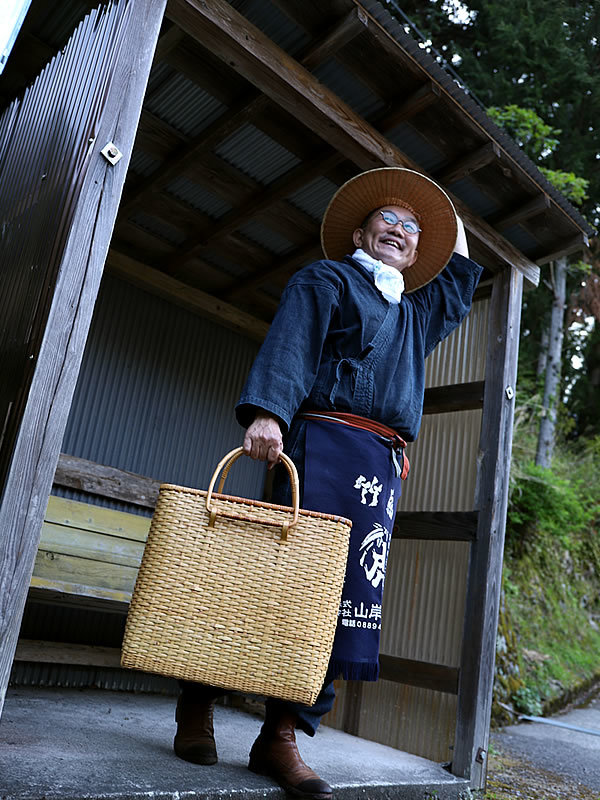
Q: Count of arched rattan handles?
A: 2